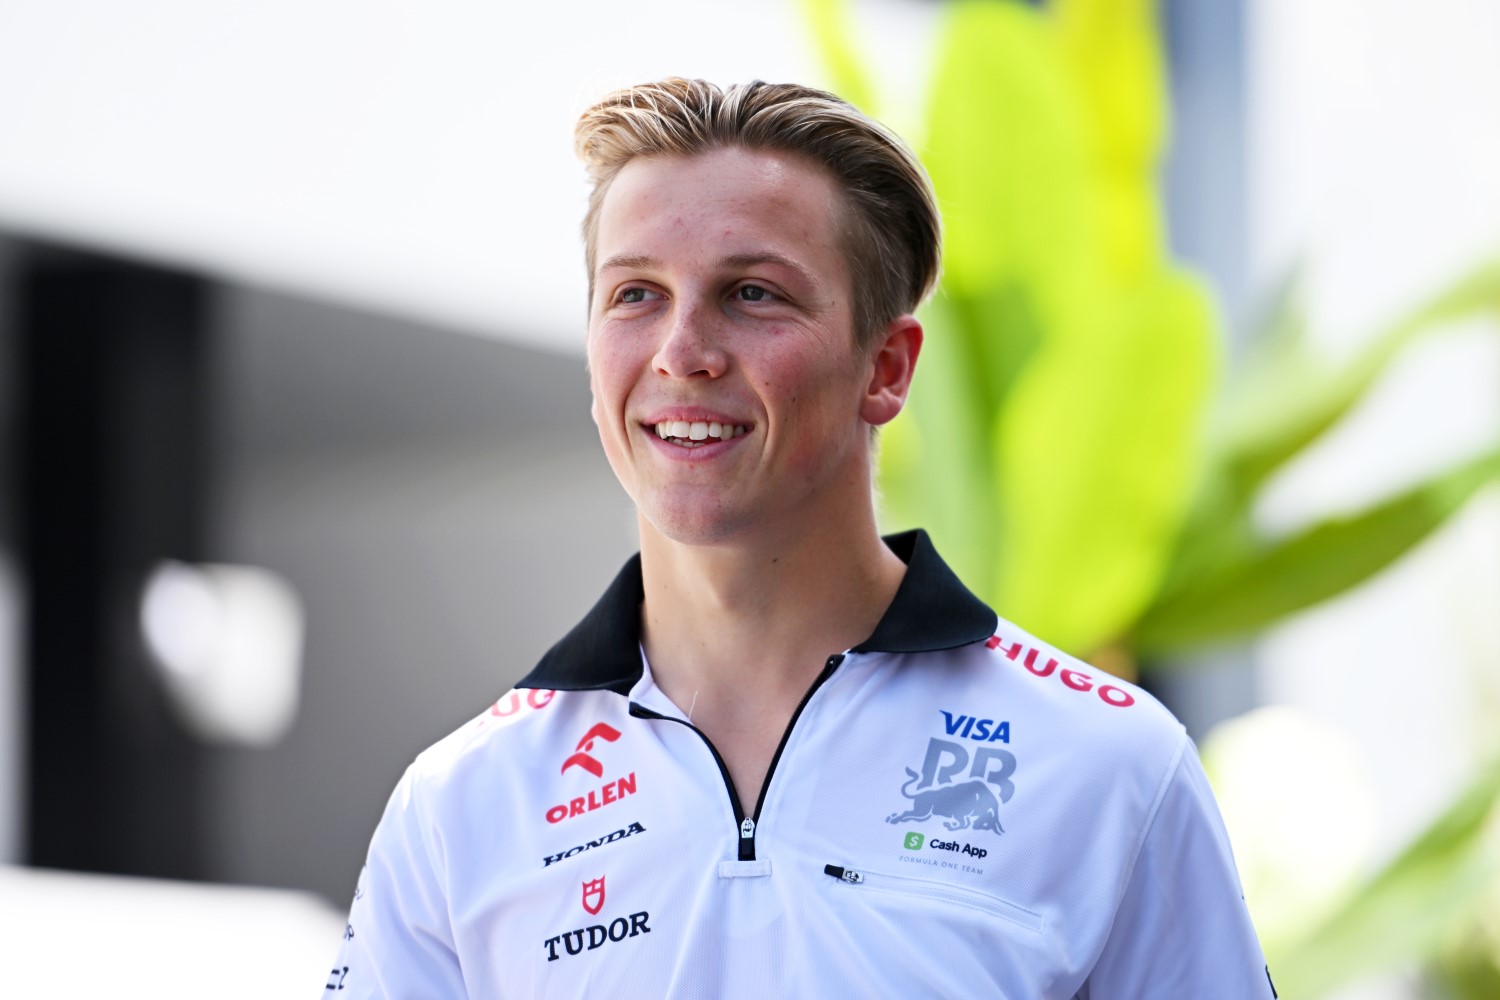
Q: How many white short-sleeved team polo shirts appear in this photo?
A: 1